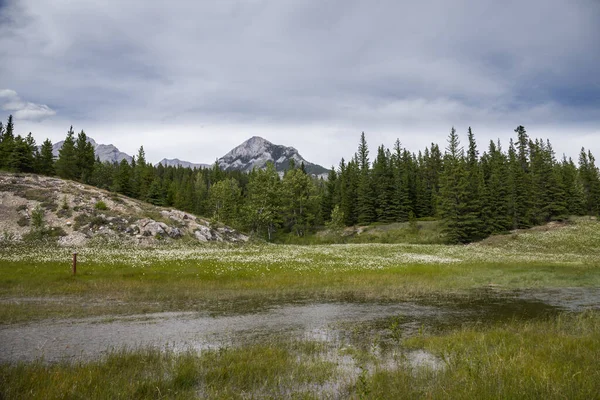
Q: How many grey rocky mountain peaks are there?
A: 3